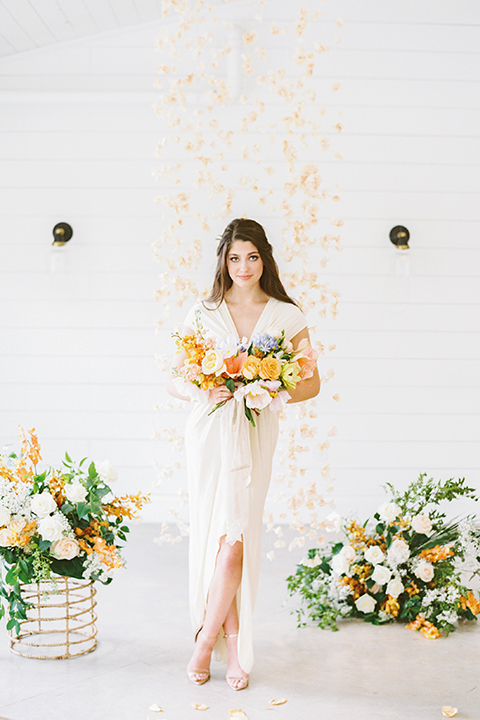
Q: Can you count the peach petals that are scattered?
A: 5